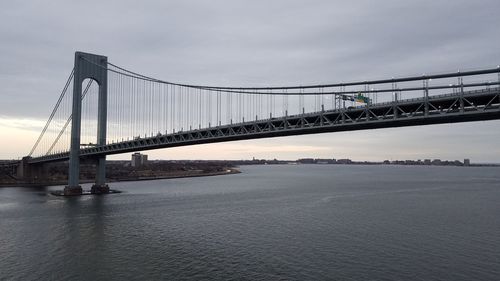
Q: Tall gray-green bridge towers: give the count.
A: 1